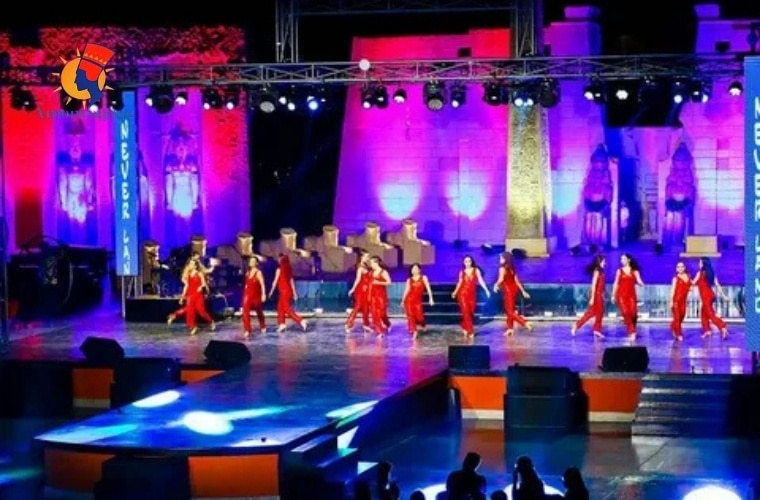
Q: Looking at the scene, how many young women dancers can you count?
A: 13